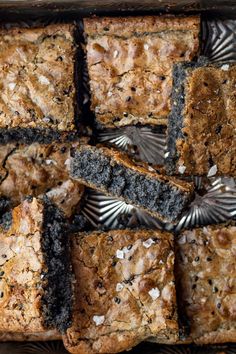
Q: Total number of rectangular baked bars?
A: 8